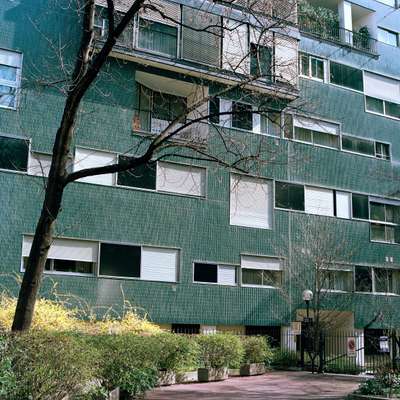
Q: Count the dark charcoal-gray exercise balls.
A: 0